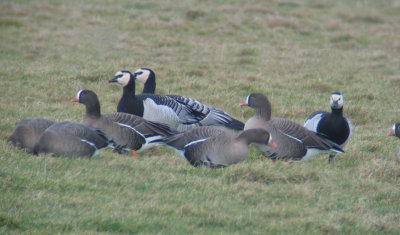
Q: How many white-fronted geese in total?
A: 6